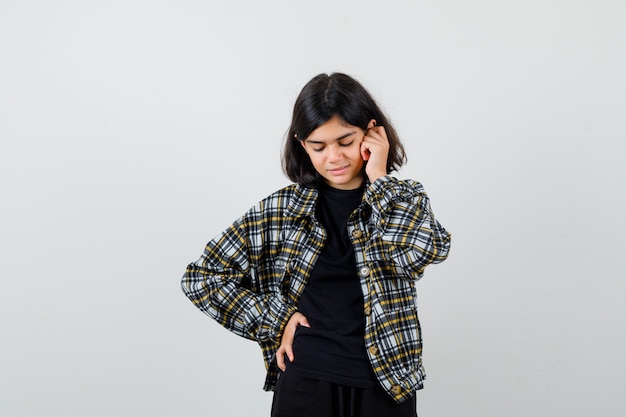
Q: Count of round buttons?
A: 5